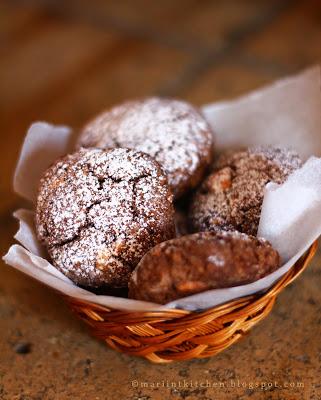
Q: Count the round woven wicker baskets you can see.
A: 1